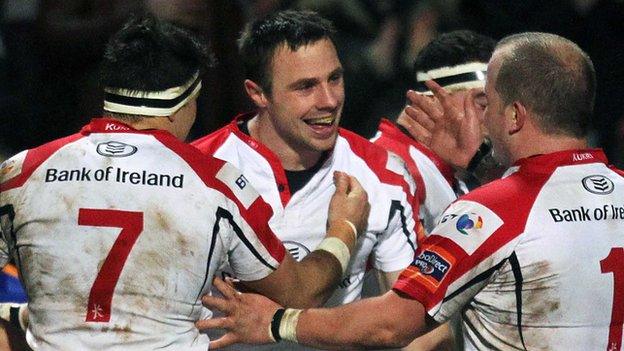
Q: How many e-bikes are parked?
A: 0